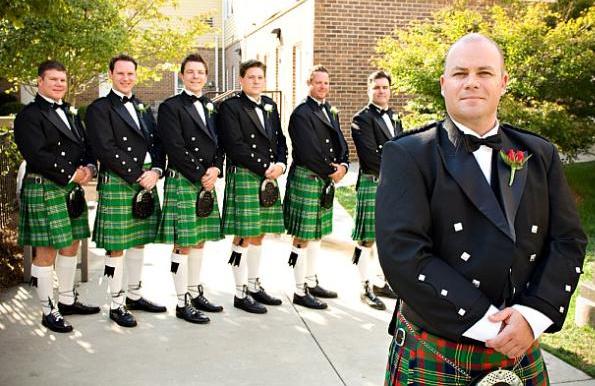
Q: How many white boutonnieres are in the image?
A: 6